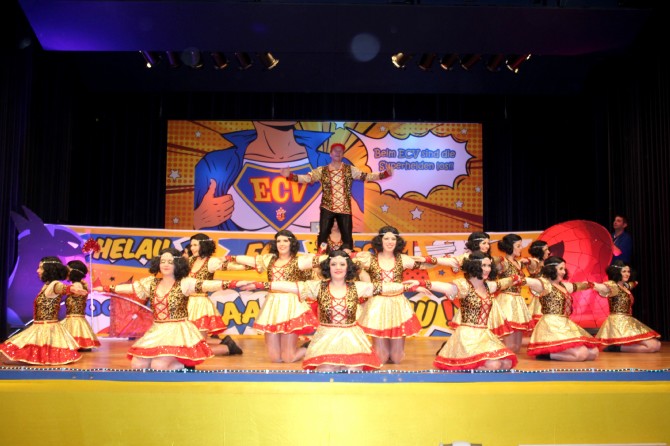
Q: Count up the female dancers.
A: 14